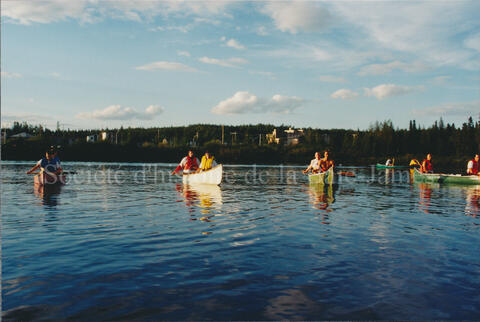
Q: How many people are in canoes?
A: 10